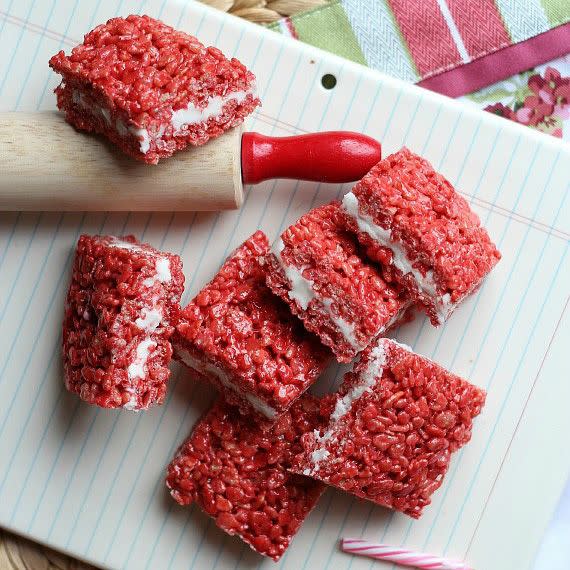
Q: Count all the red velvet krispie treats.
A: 7